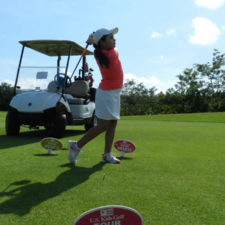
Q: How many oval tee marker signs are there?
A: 3